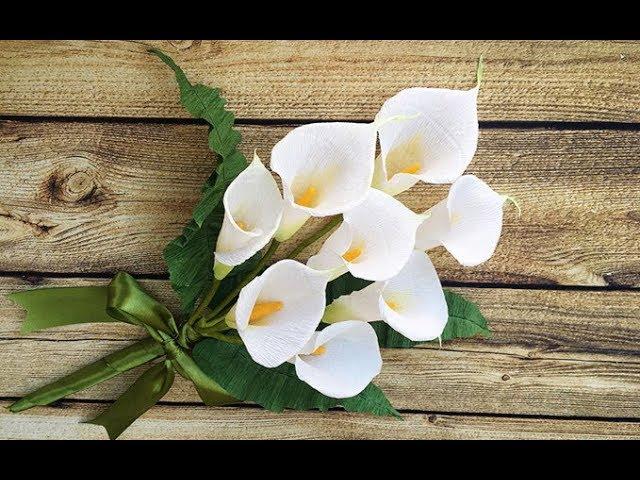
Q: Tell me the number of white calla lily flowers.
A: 8